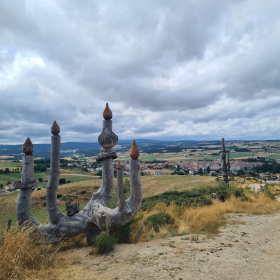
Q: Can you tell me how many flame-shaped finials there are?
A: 5